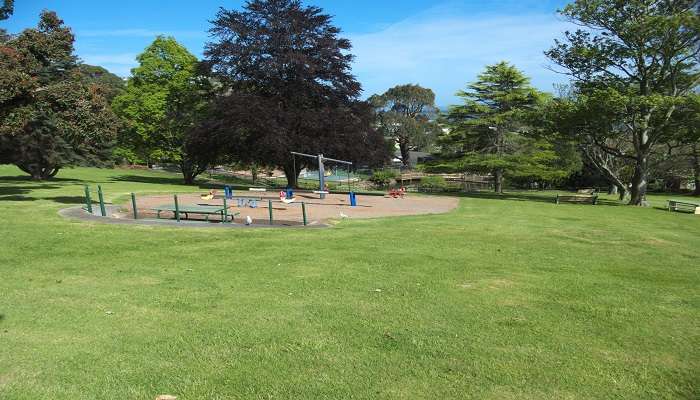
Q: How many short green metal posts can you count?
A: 7